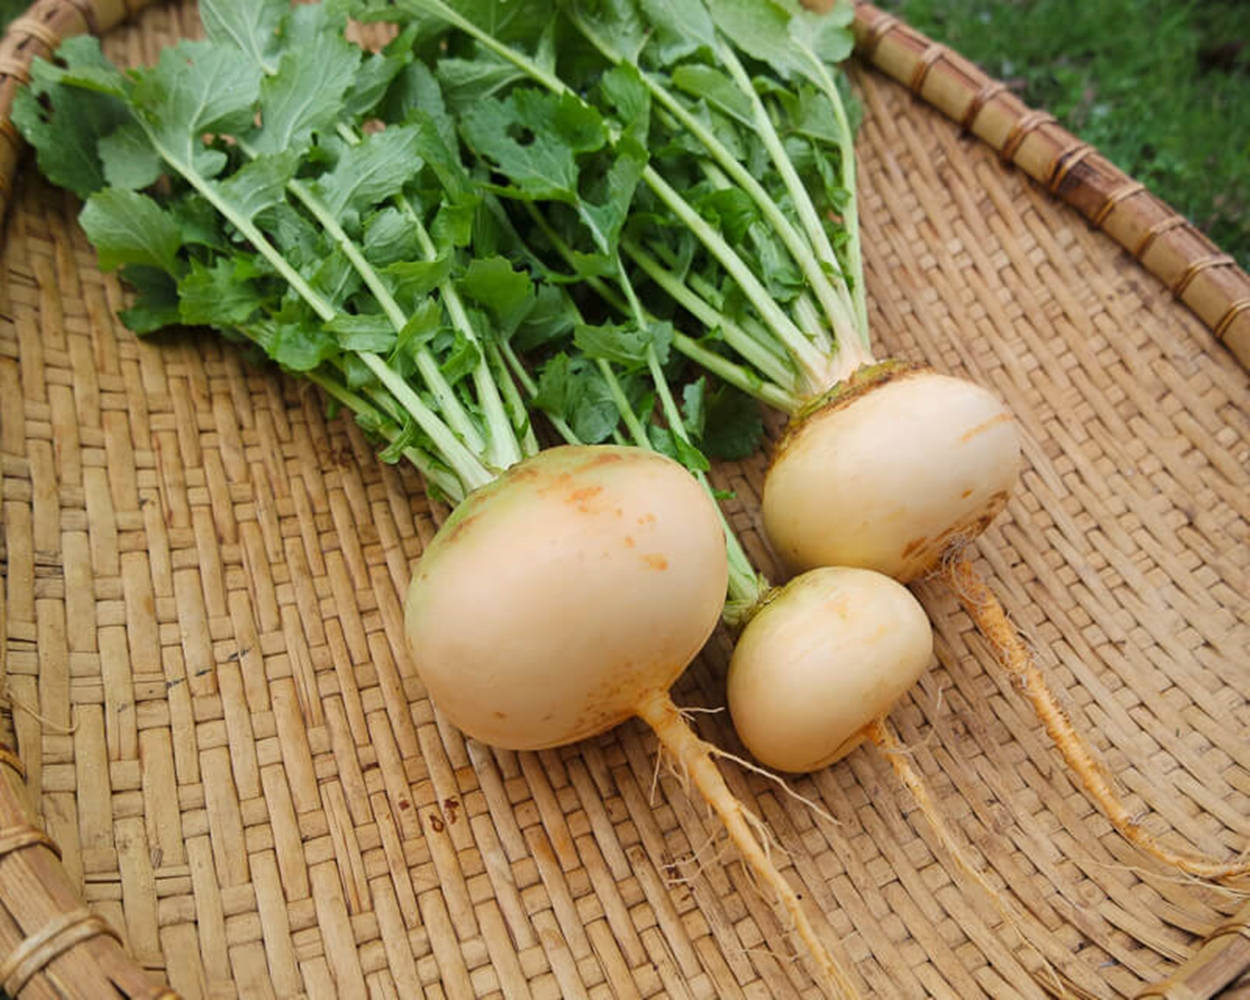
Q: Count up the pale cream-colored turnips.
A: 3